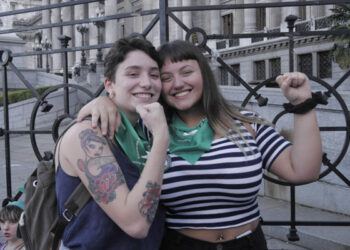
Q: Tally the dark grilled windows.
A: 6